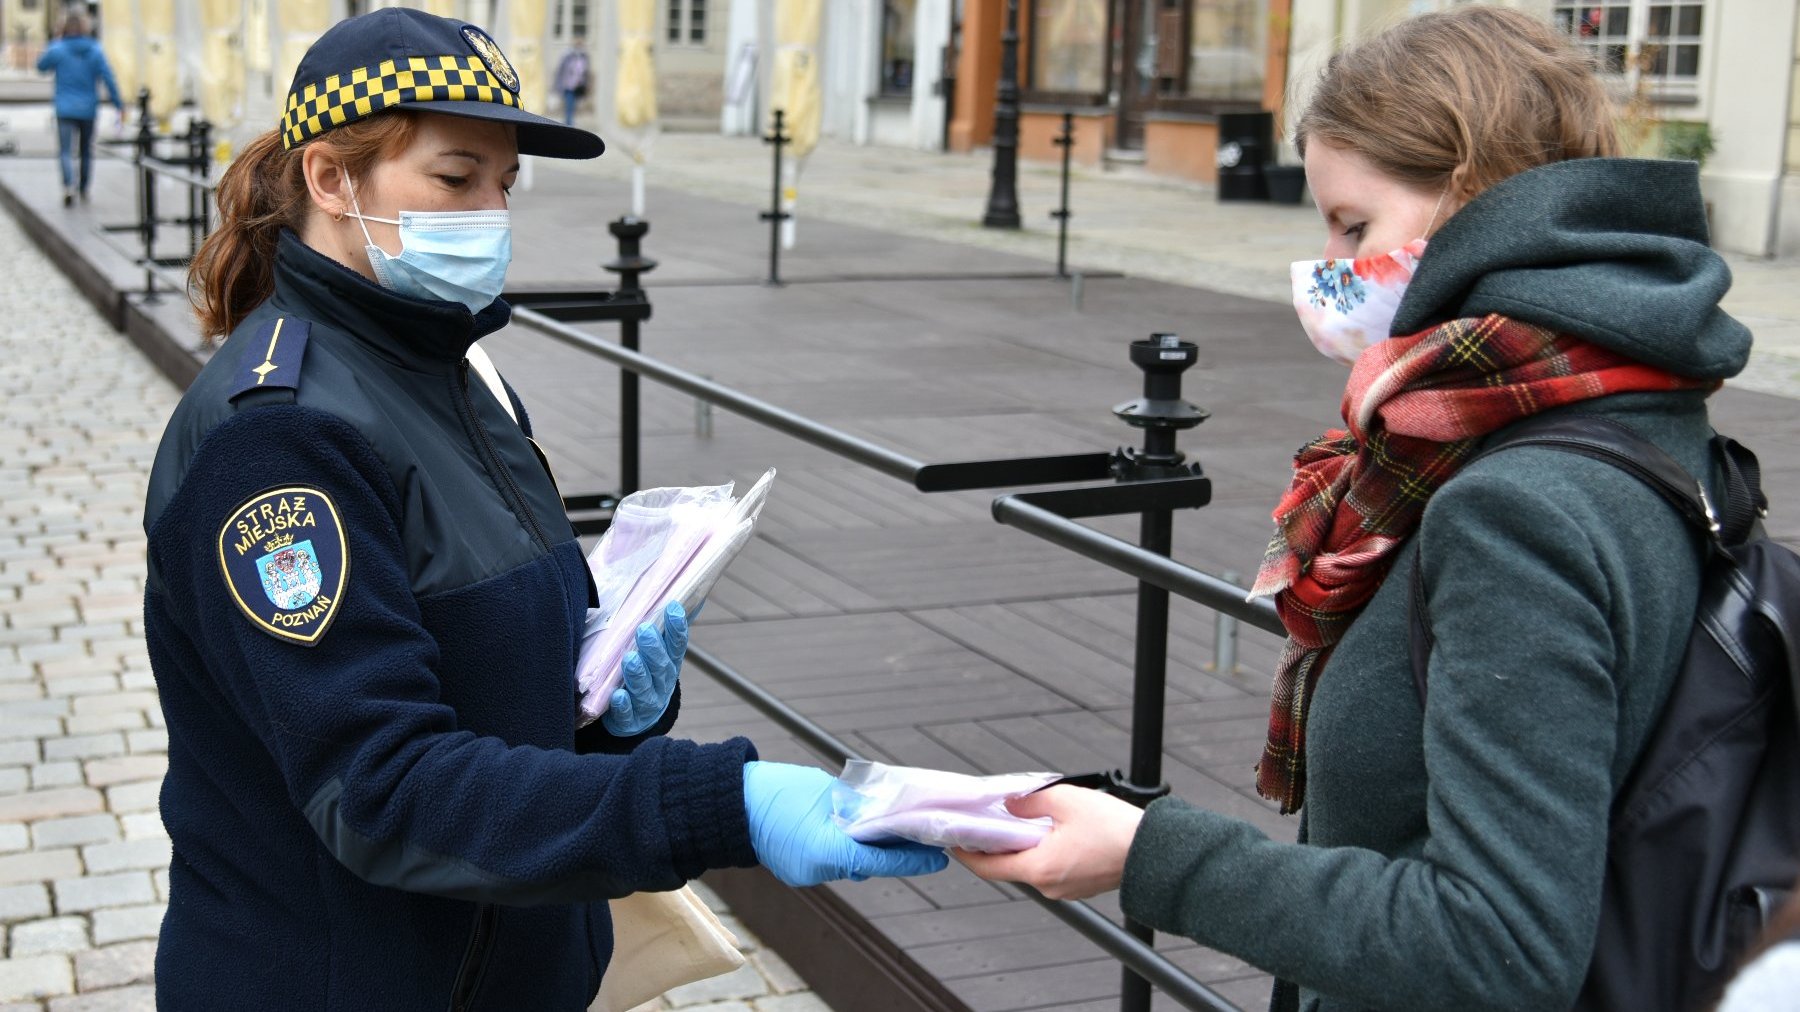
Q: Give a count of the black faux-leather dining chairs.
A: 0